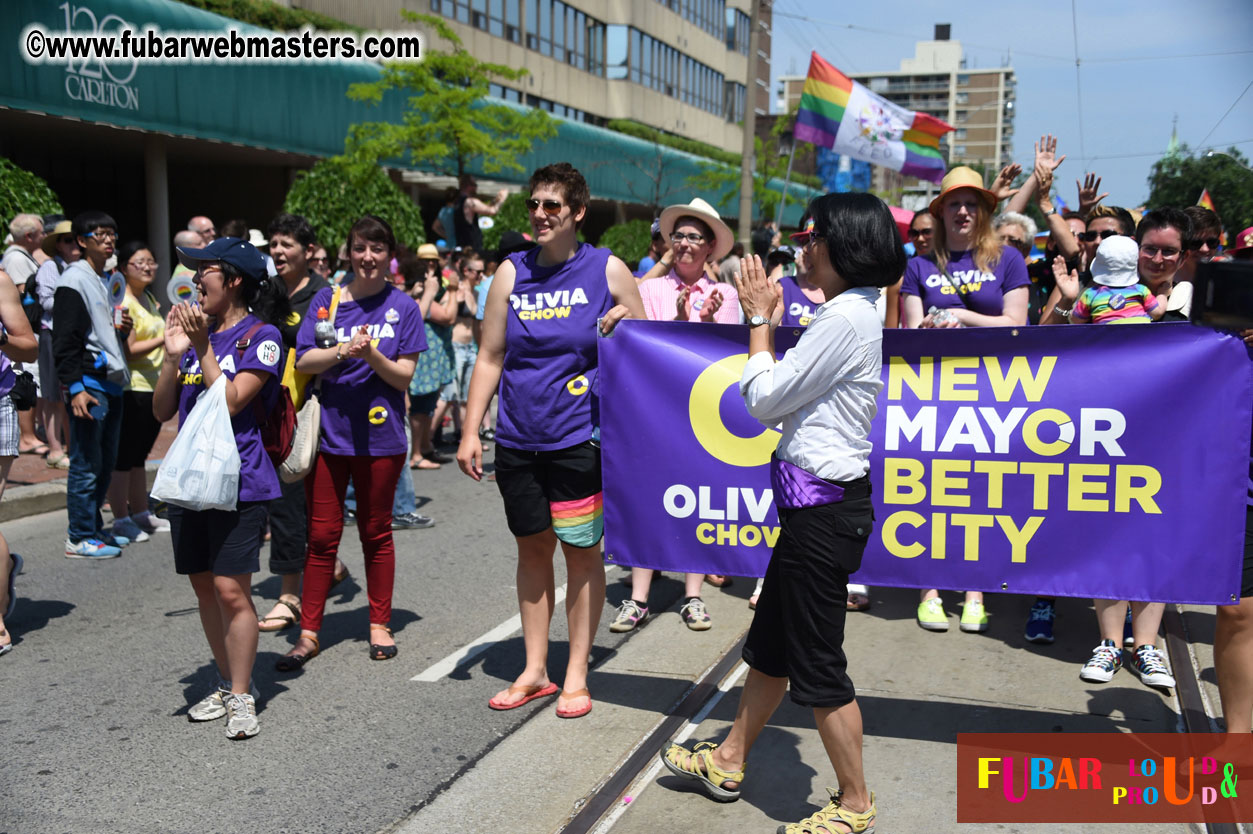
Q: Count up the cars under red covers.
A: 0